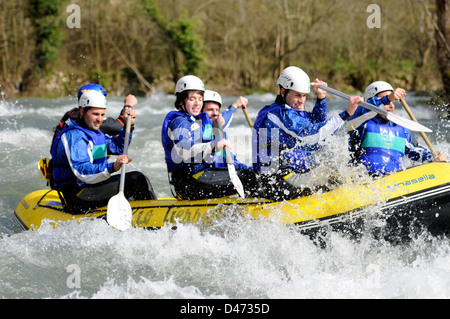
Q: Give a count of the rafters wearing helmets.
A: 6